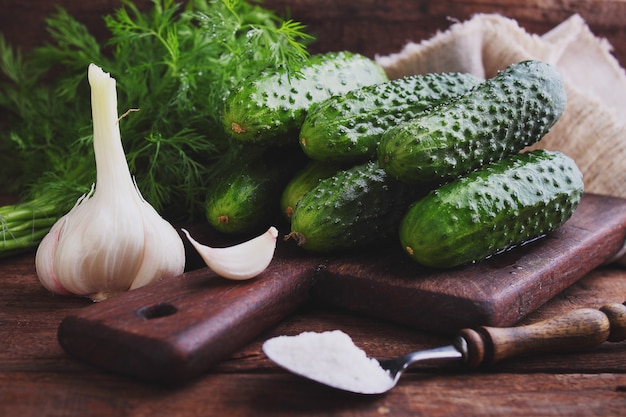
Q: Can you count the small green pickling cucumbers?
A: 7